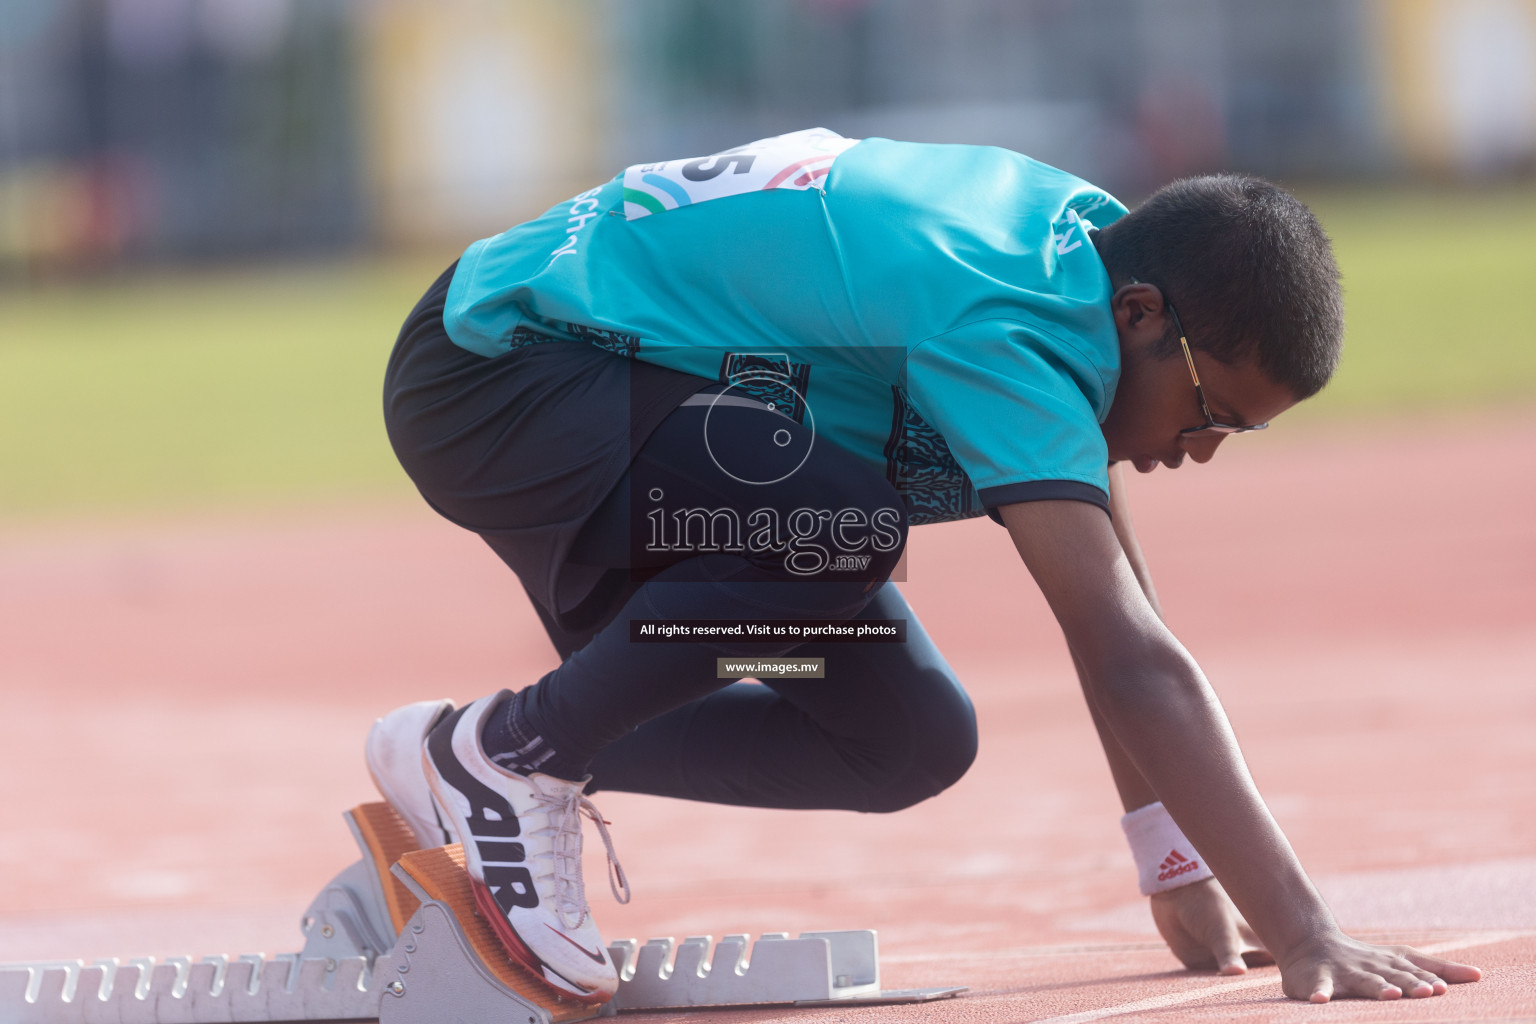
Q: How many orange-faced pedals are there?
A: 2